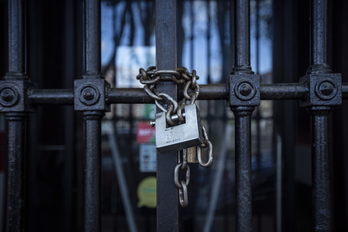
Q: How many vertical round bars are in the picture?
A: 4